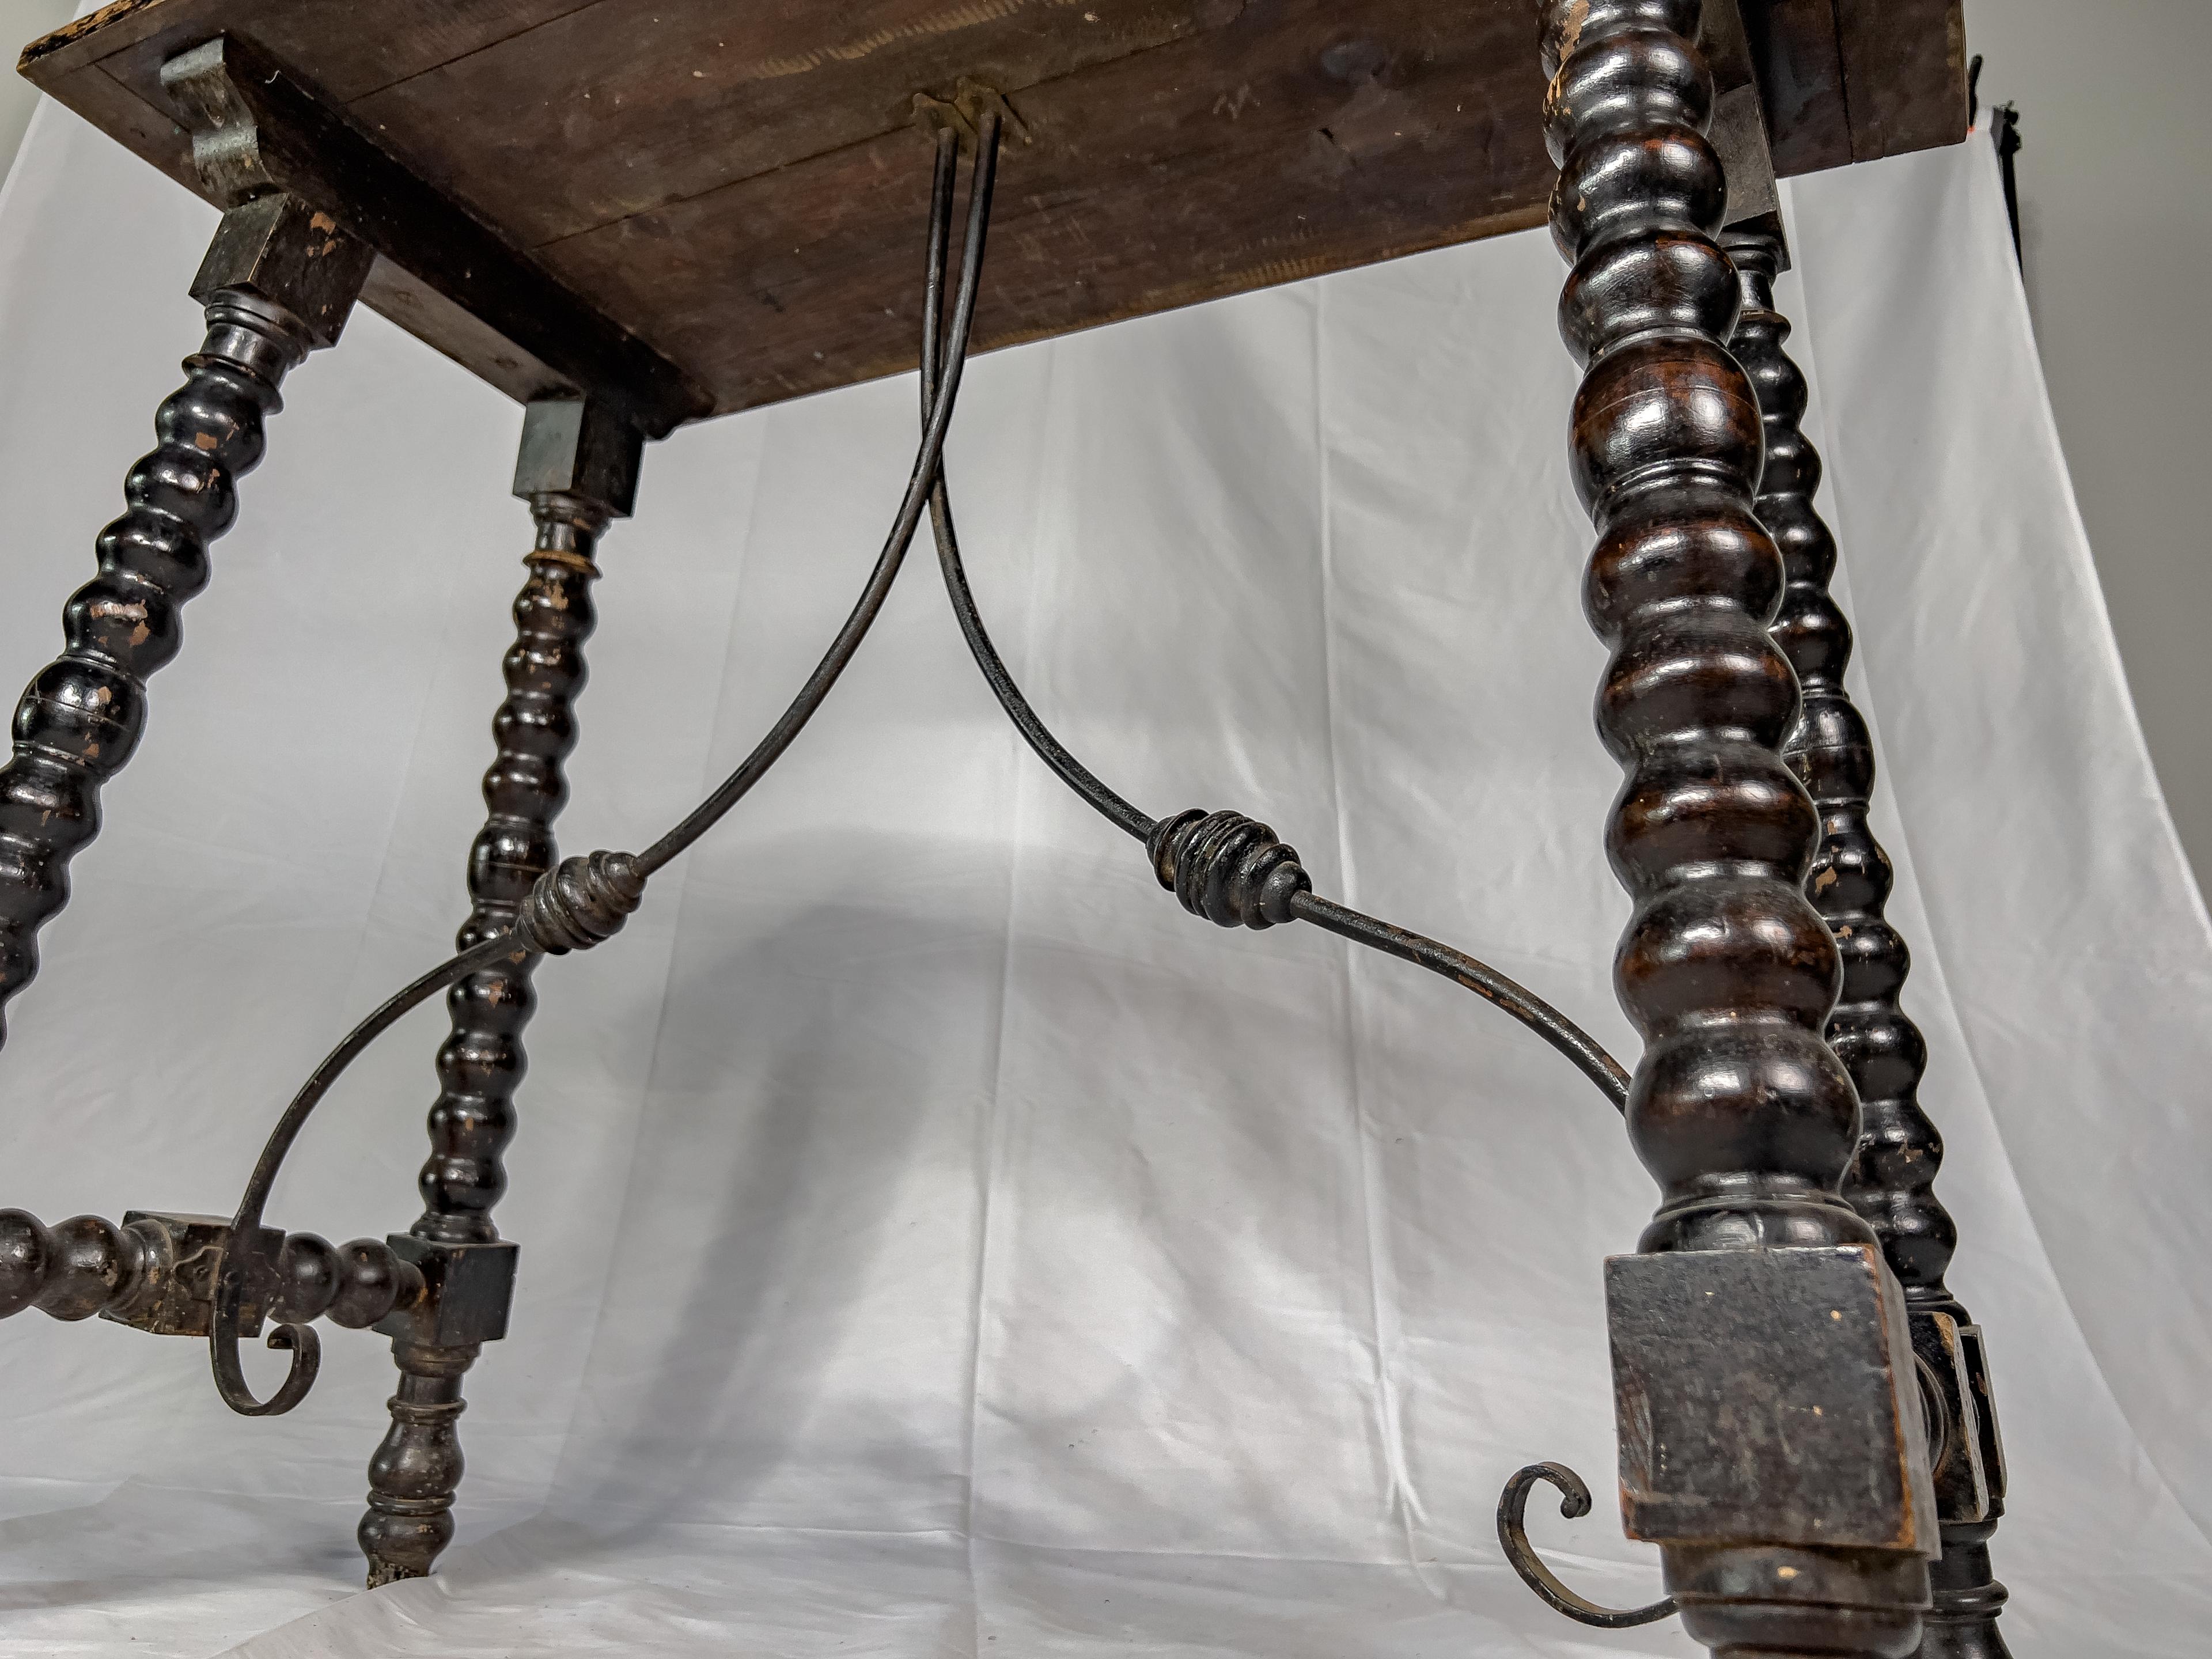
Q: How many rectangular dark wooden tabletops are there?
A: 1